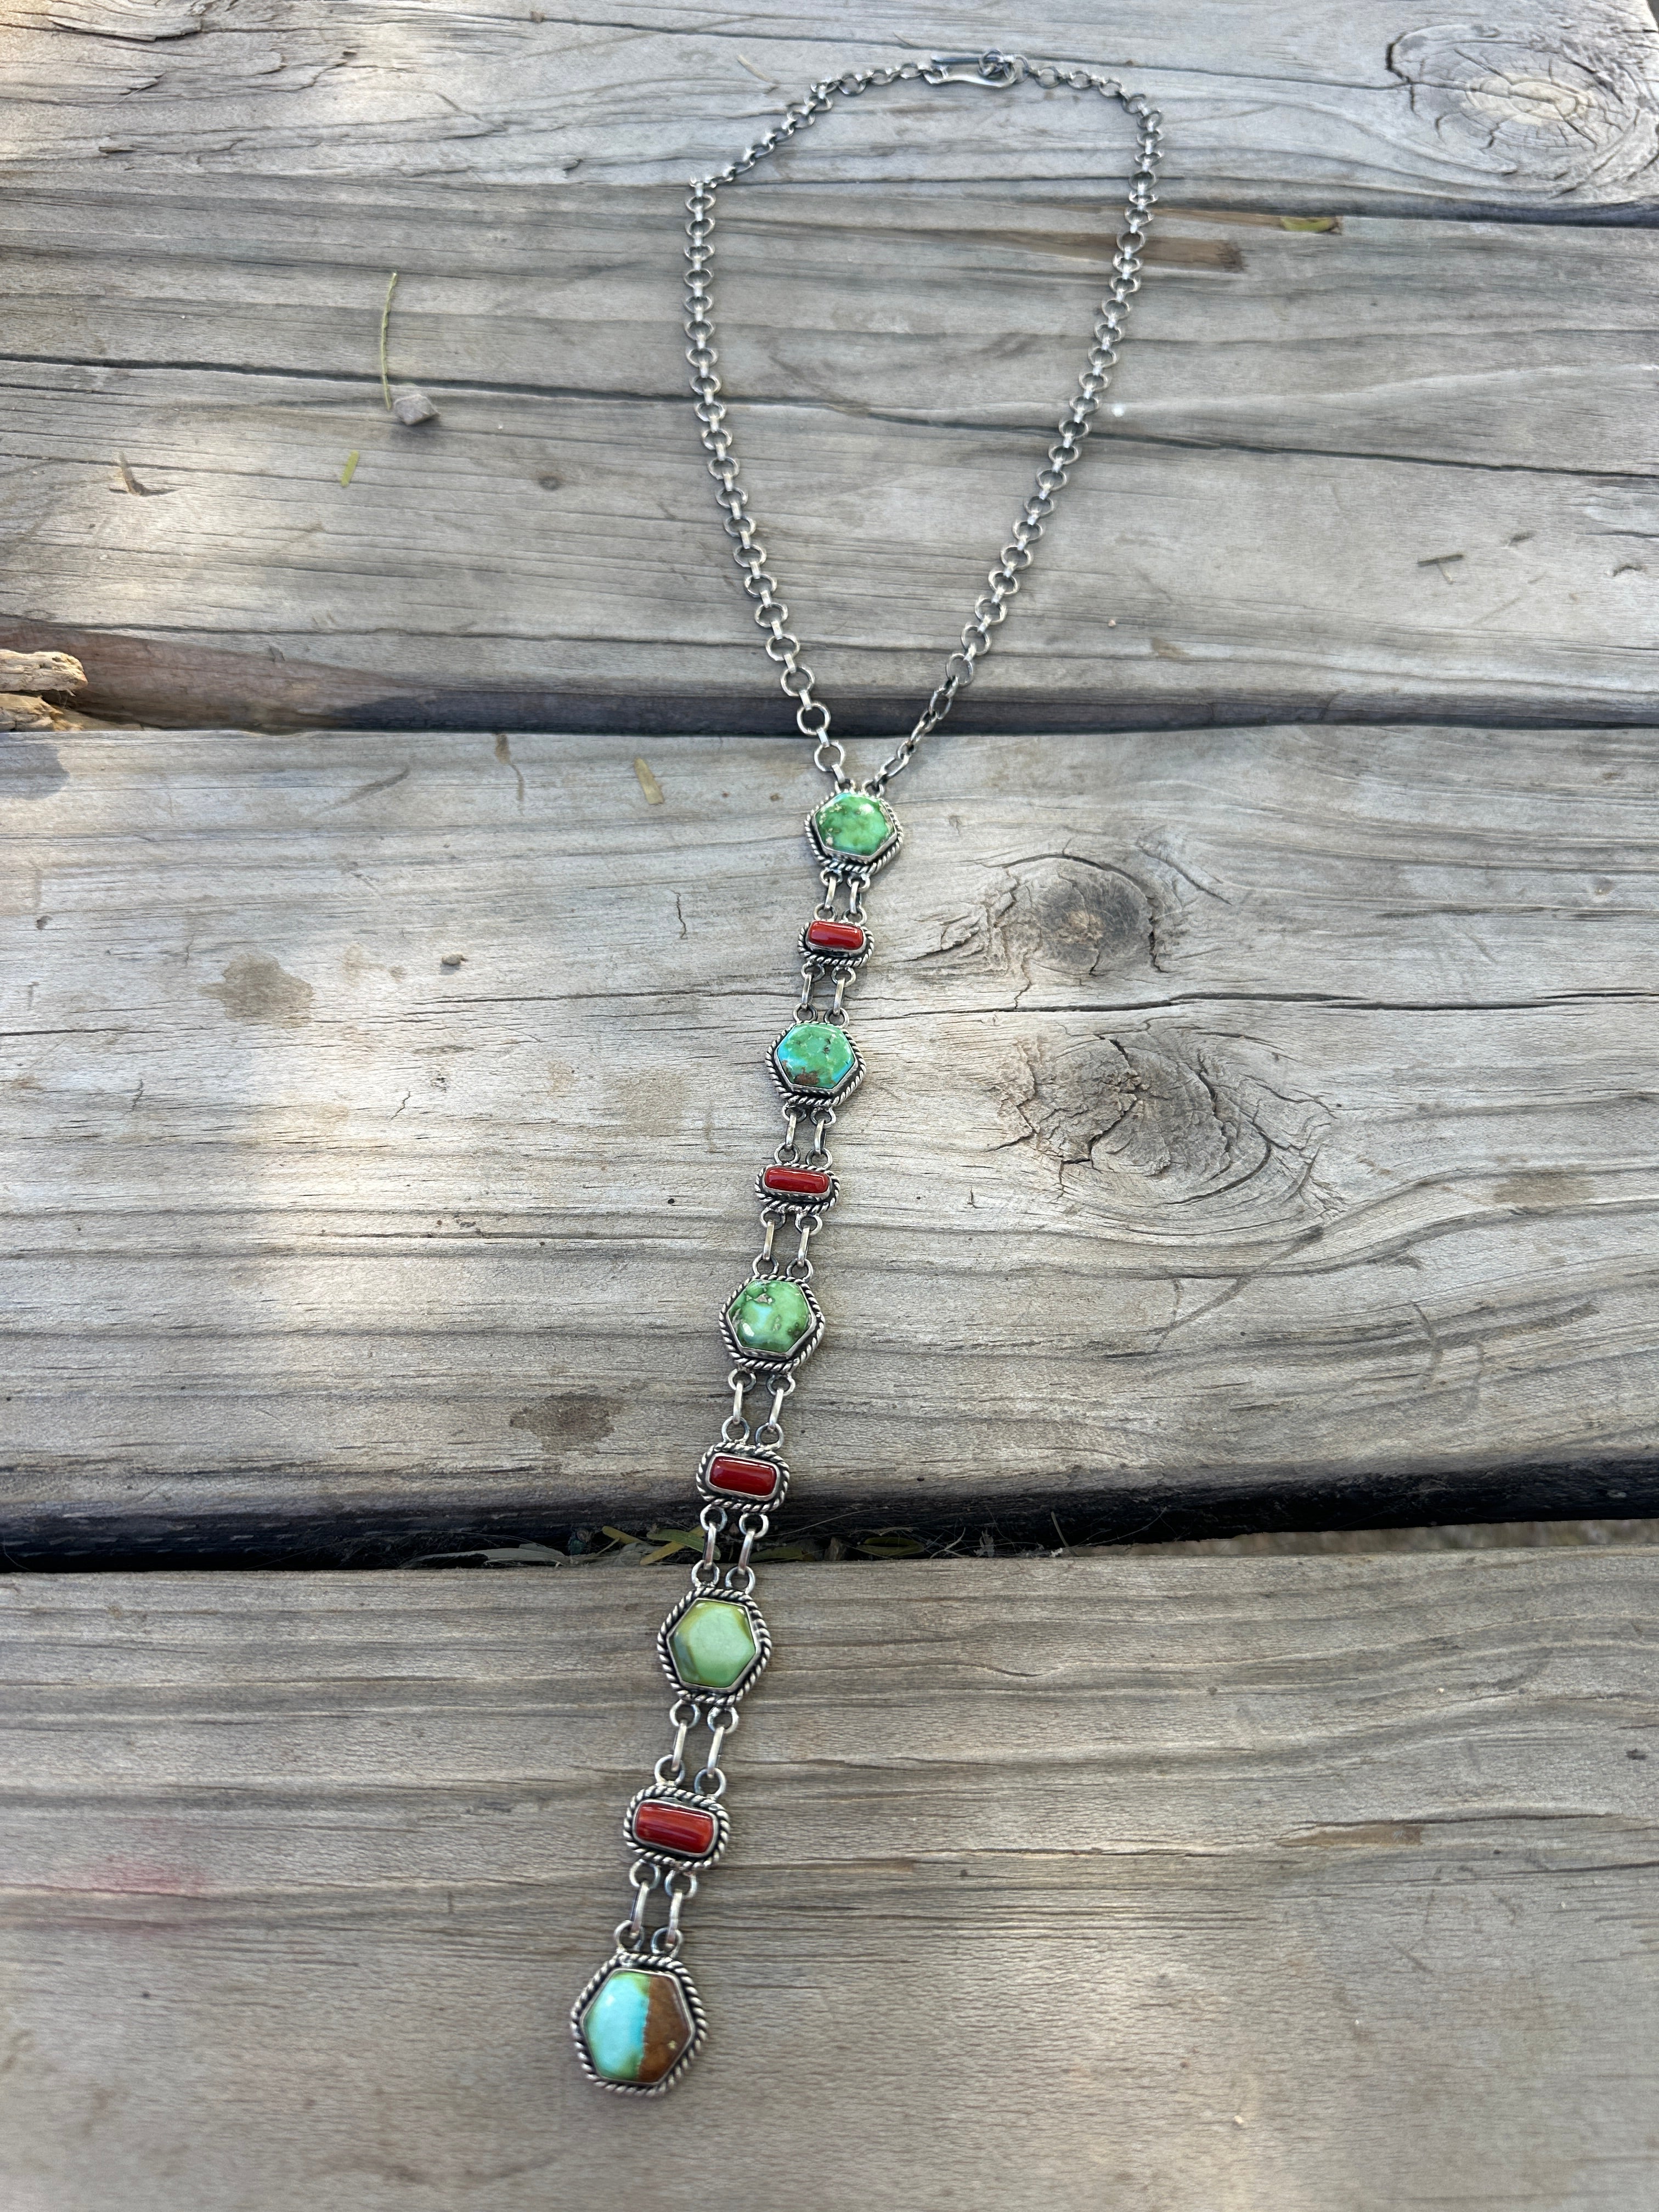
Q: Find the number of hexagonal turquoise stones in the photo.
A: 5